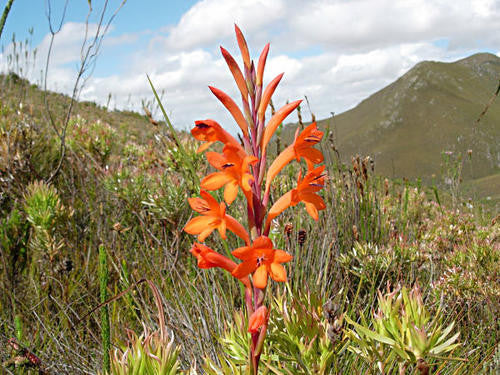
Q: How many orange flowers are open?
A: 6